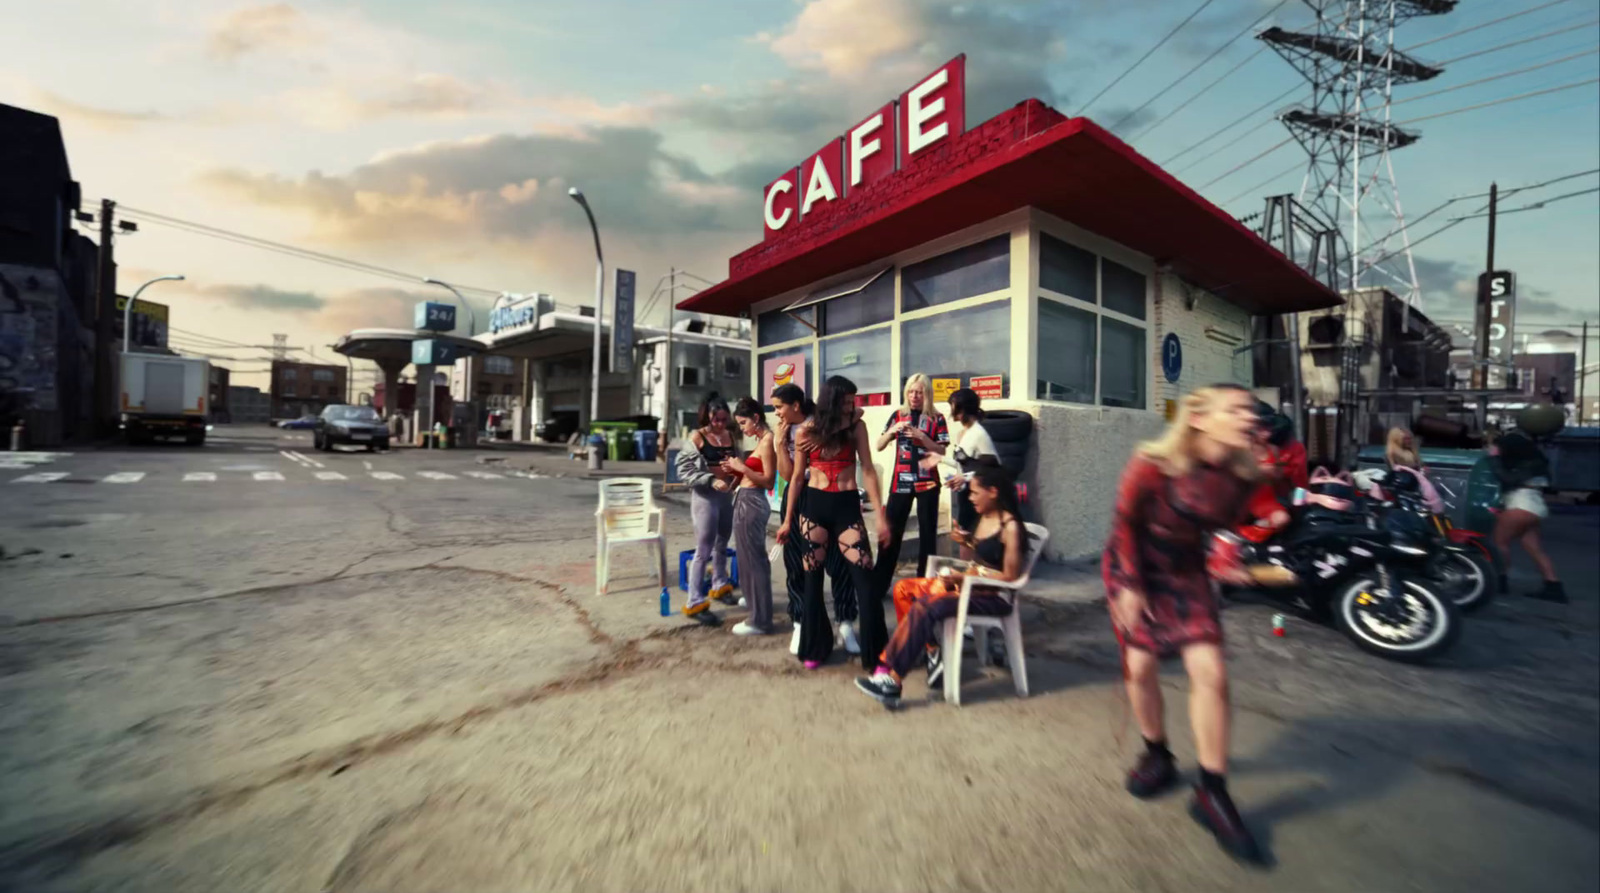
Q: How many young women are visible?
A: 11